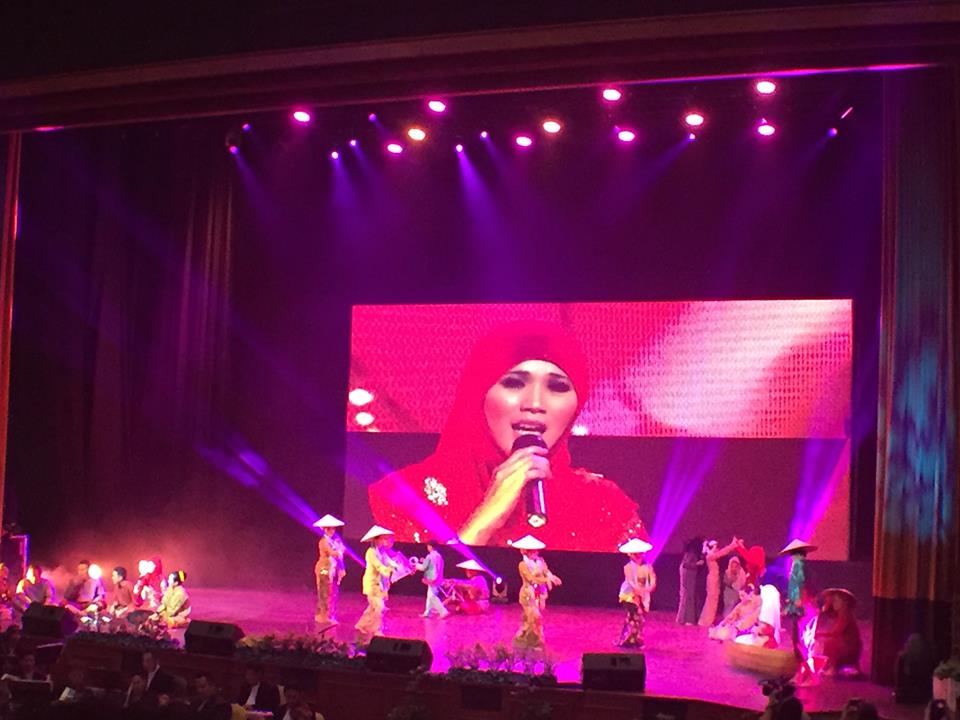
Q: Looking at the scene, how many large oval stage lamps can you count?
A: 11